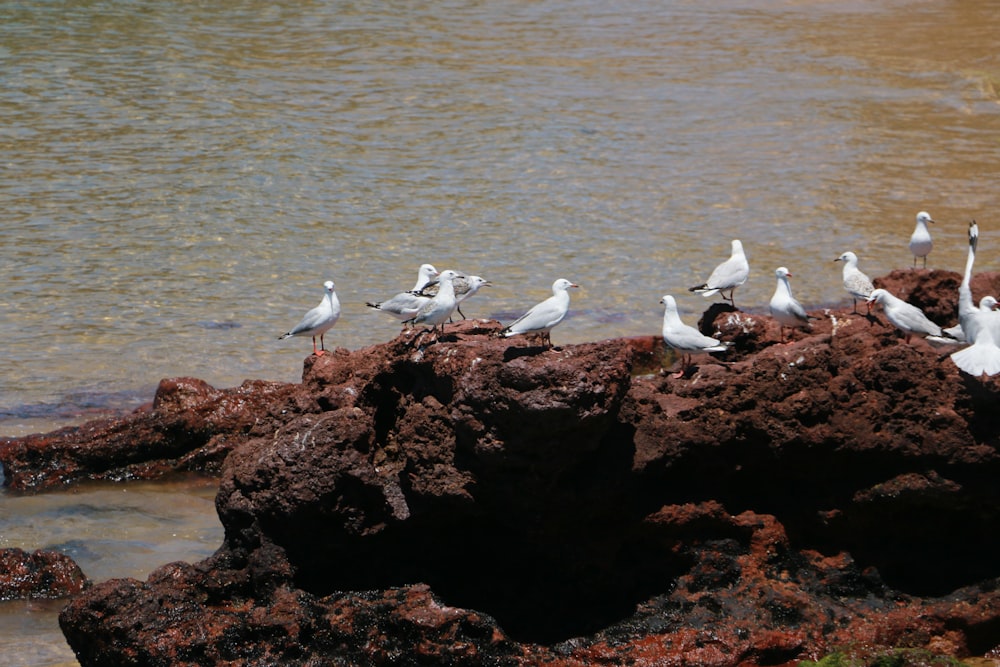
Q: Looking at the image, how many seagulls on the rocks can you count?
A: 13